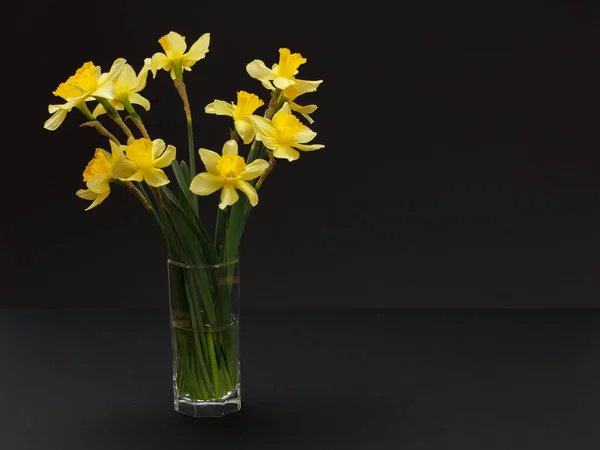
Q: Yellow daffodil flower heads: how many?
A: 11